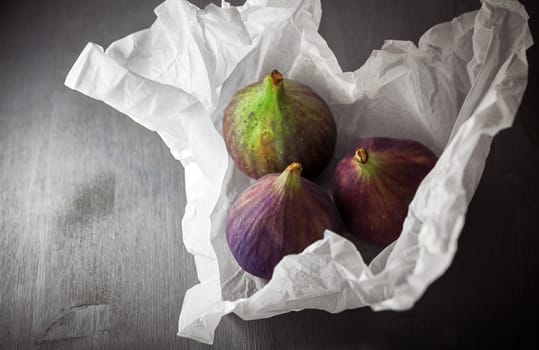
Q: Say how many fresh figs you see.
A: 3